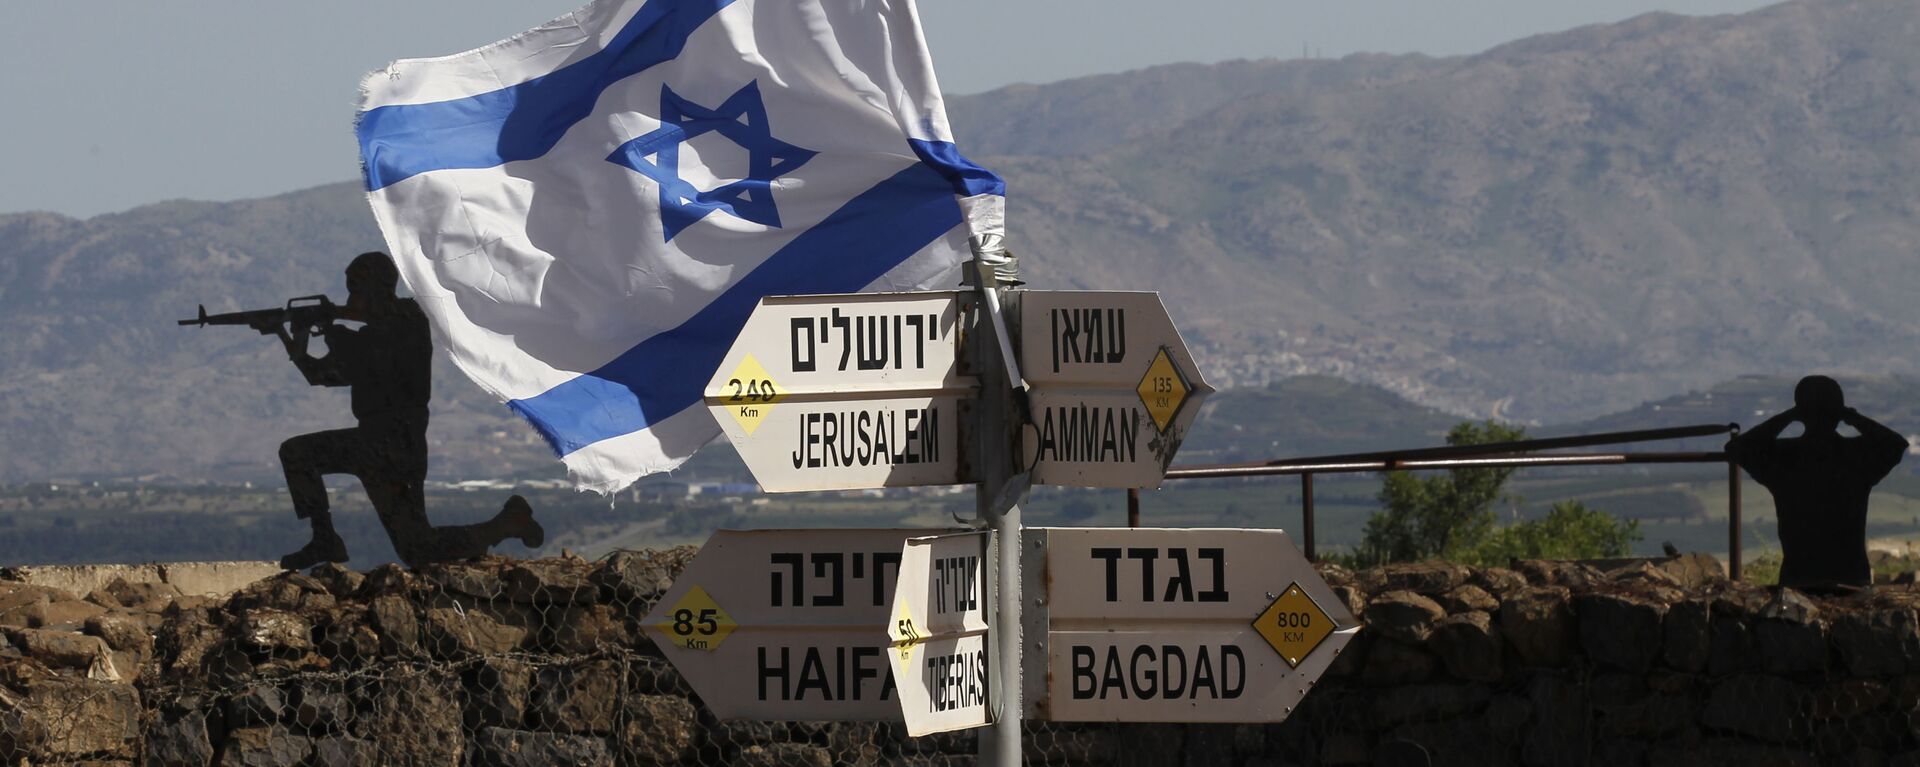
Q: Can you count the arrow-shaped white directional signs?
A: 5